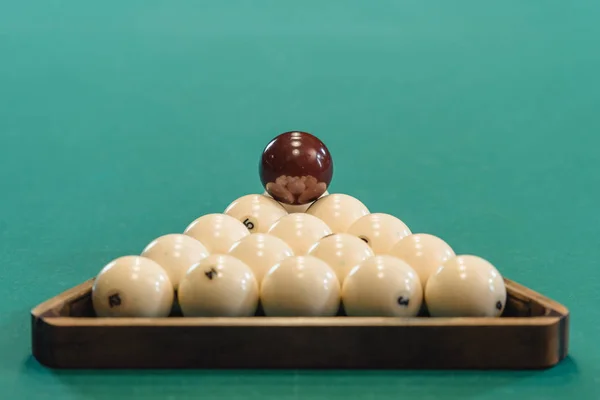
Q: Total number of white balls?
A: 15